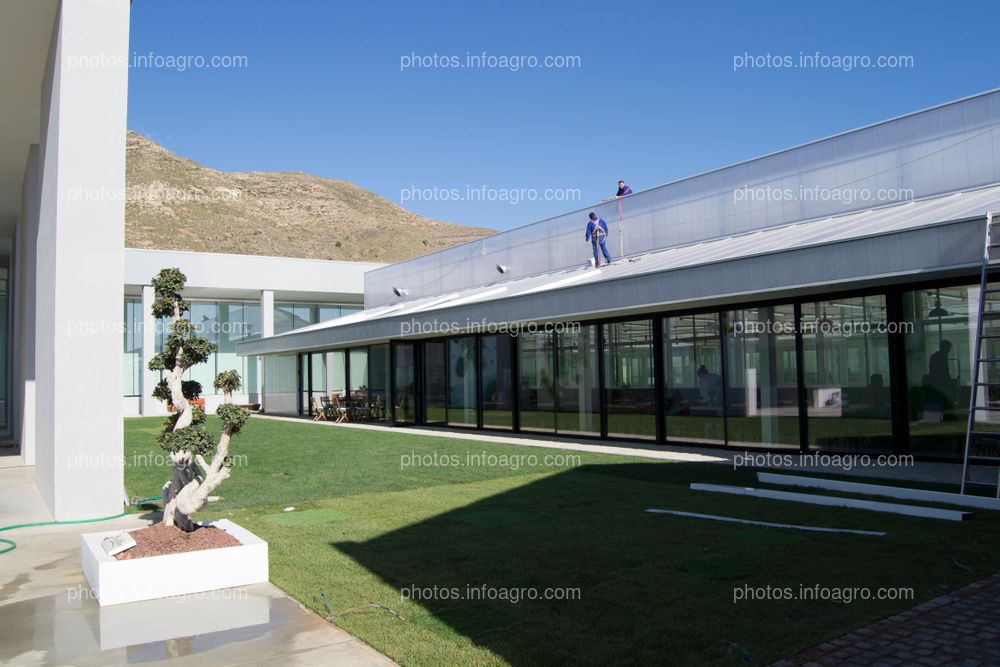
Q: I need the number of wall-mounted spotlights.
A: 2